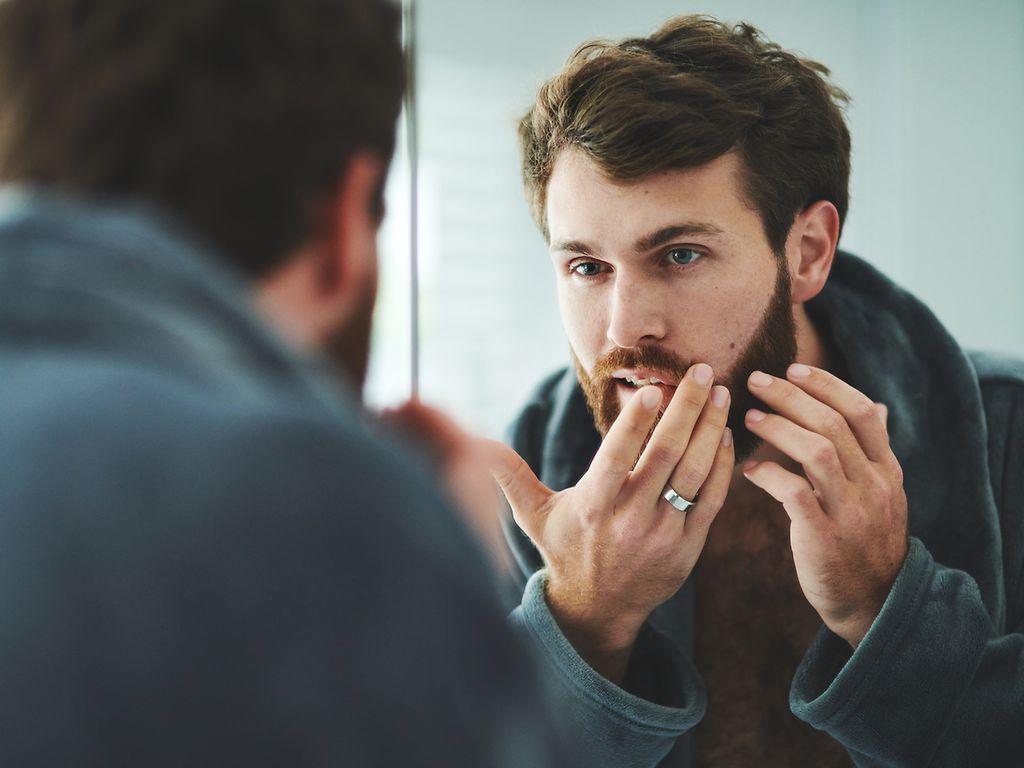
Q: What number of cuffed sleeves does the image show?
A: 2